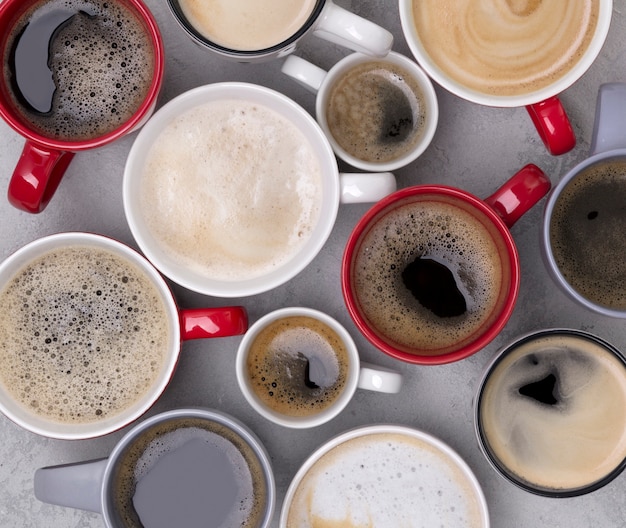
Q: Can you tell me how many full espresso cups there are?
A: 2